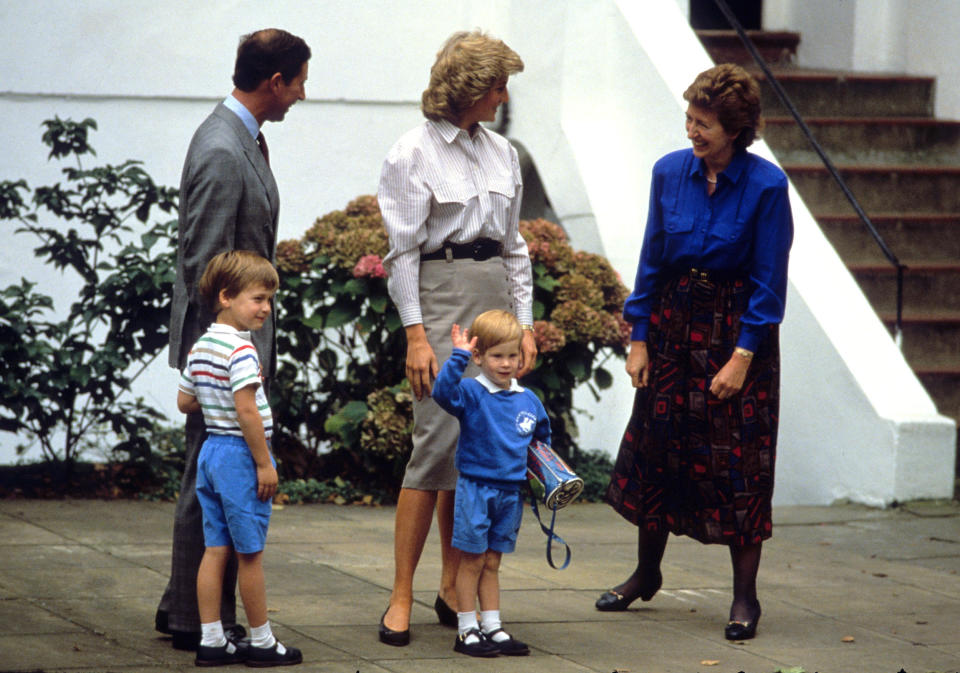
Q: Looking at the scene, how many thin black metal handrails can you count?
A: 1